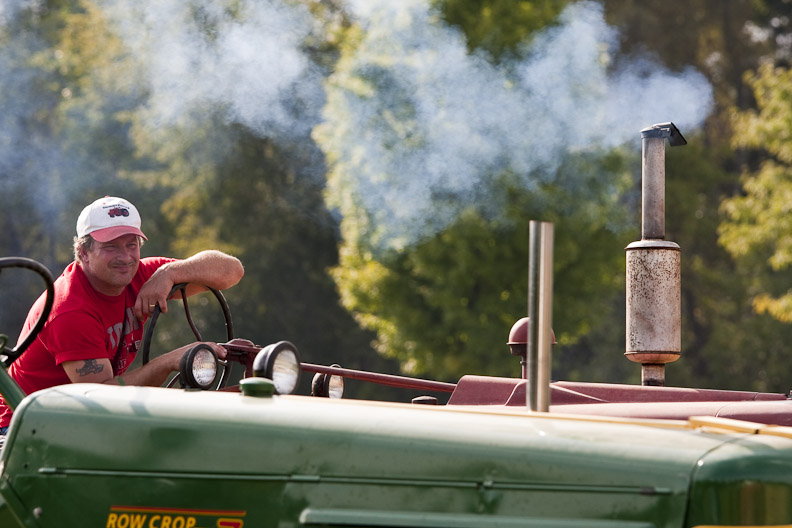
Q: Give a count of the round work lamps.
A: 3